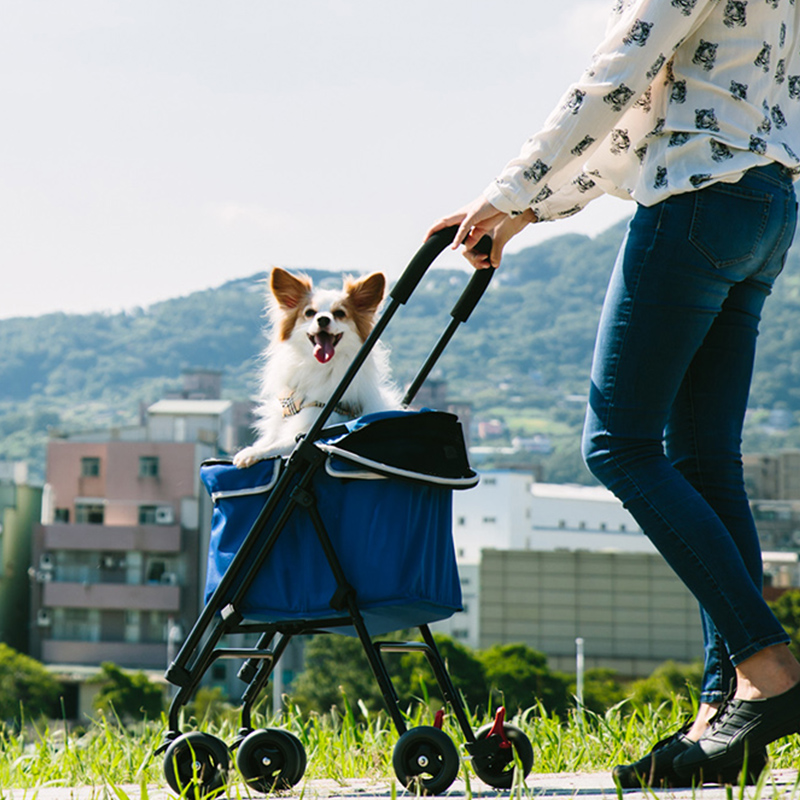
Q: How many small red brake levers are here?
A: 2